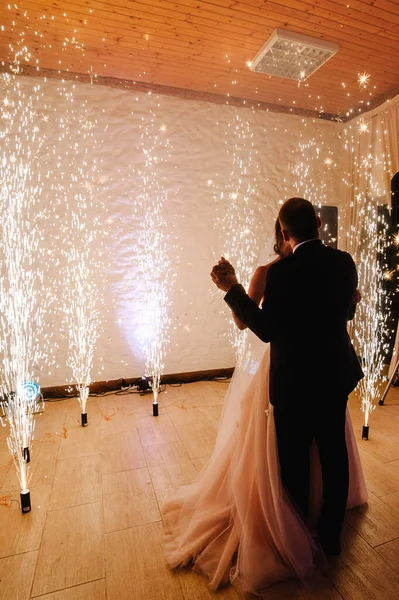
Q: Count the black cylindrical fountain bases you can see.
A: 5